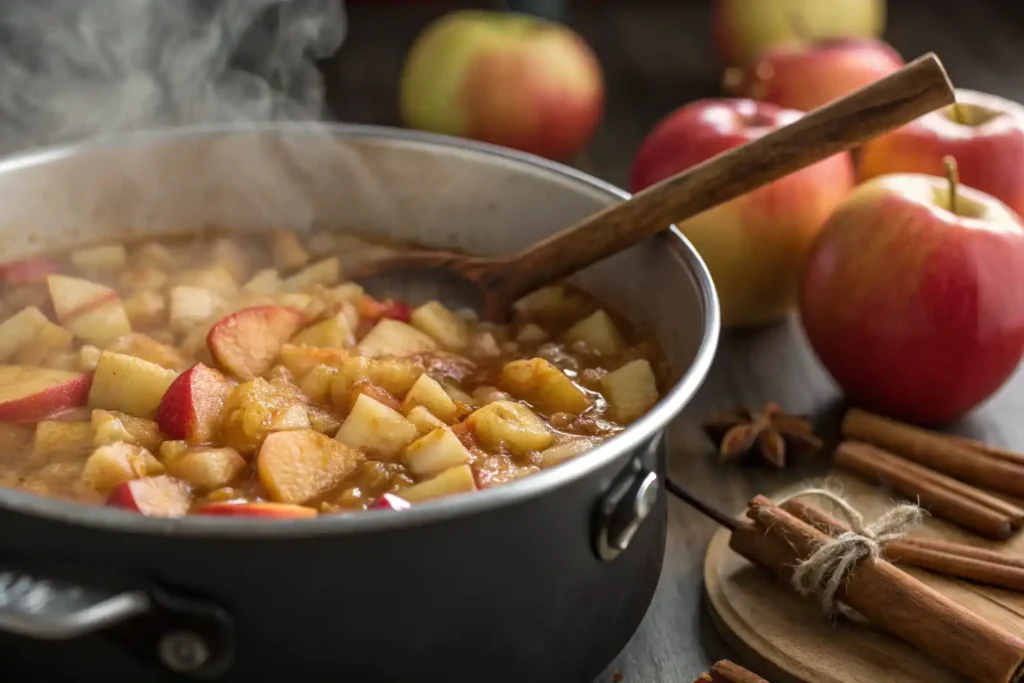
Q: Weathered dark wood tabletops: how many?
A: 1